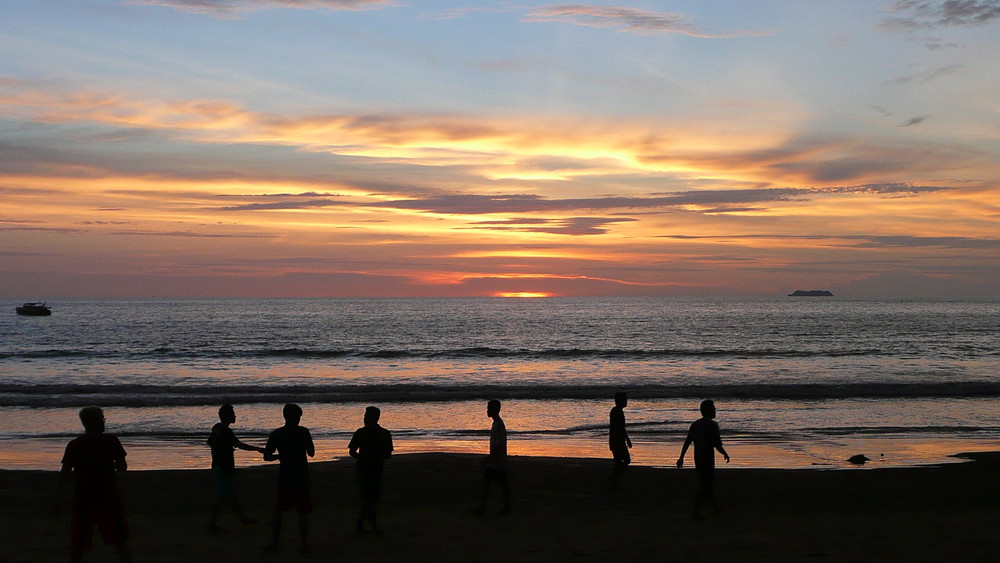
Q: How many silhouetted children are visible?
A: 7